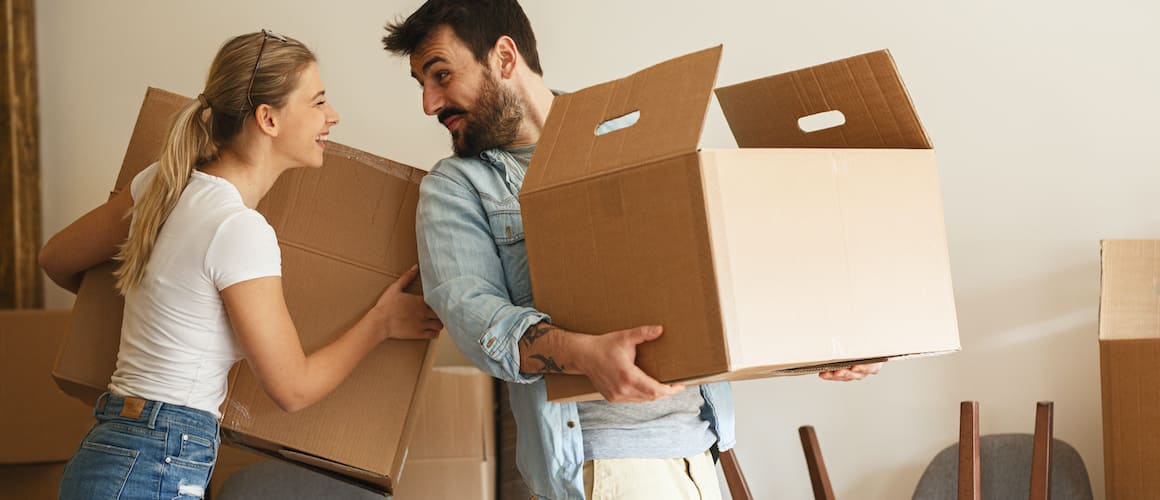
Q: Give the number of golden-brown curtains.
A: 1